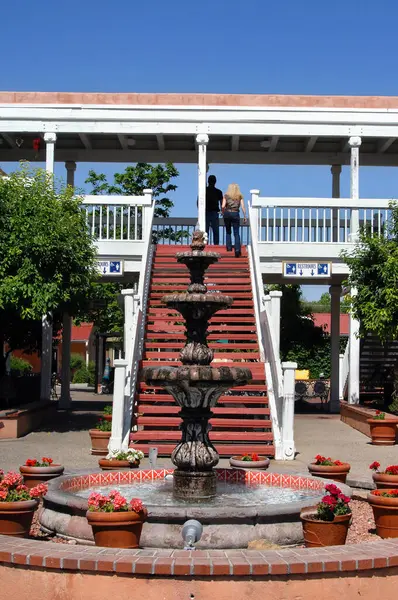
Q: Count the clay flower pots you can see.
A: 12